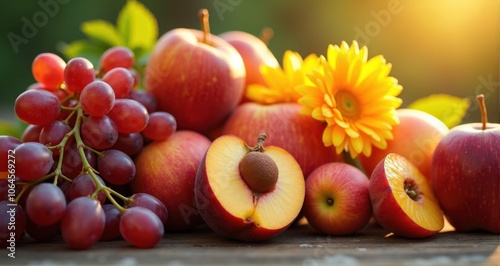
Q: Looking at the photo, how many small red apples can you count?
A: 1